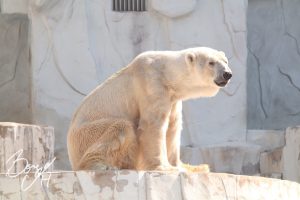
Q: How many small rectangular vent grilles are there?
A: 1